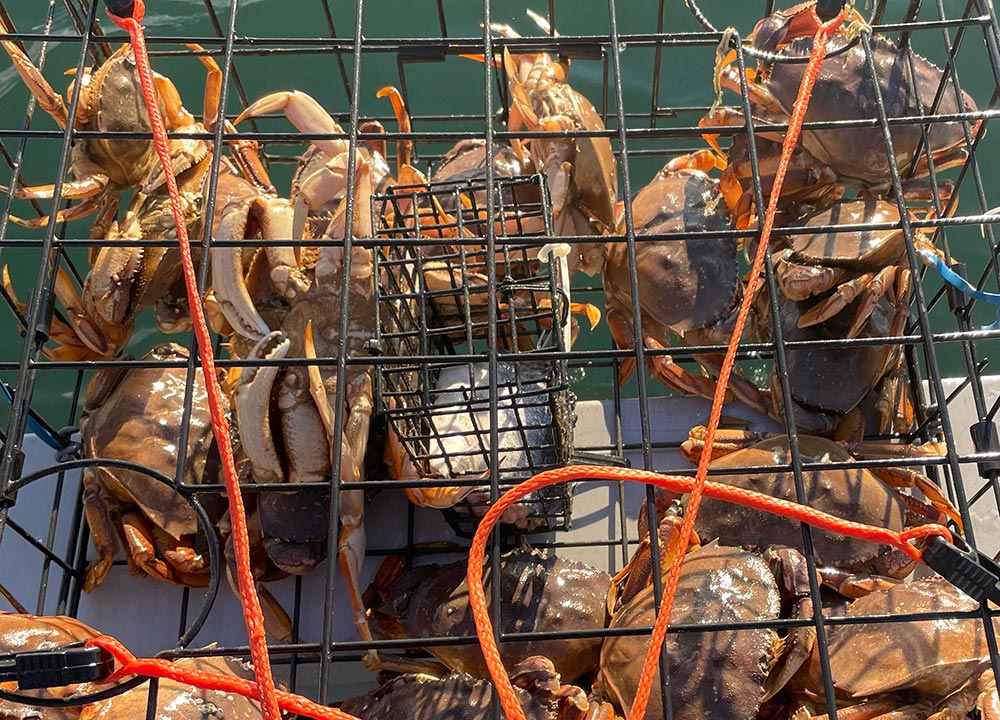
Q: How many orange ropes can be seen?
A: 4